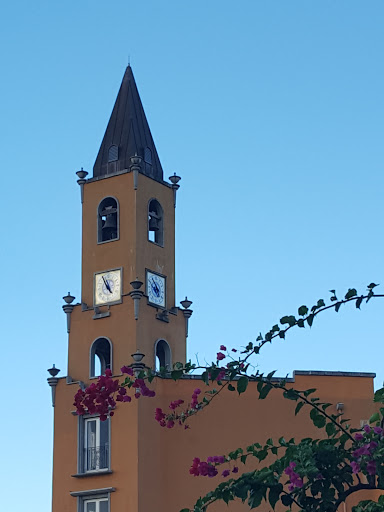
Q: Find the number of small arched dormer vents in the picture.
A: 2